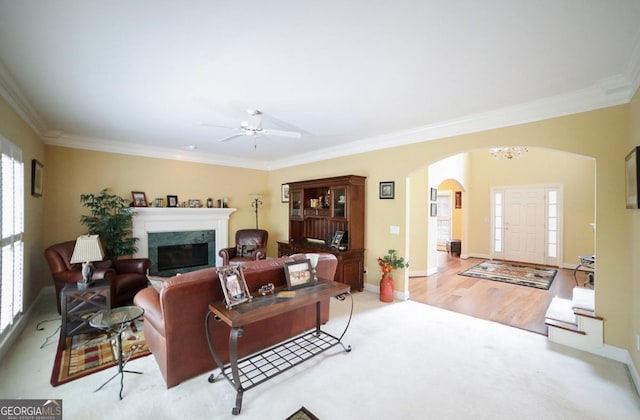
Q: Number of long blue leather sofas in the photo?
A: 0